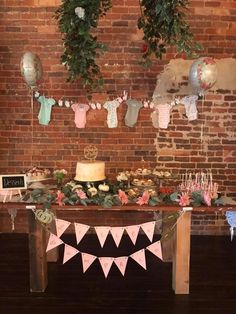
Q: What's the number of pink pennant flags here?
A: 13